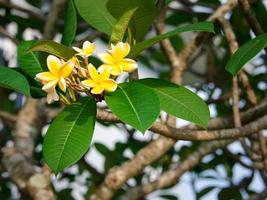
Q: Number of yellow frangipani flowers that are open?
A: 4